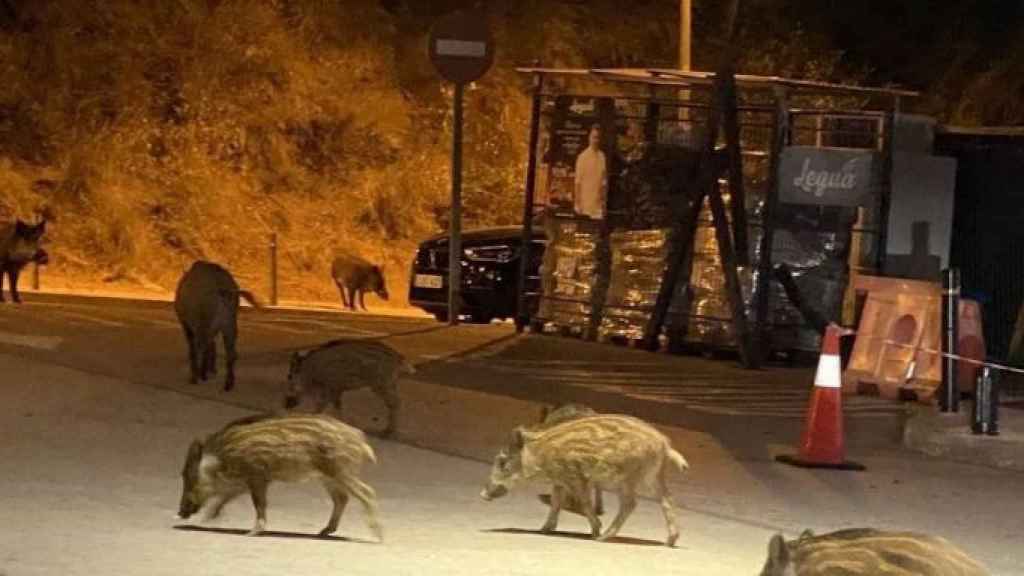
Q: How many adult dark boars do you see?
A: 3